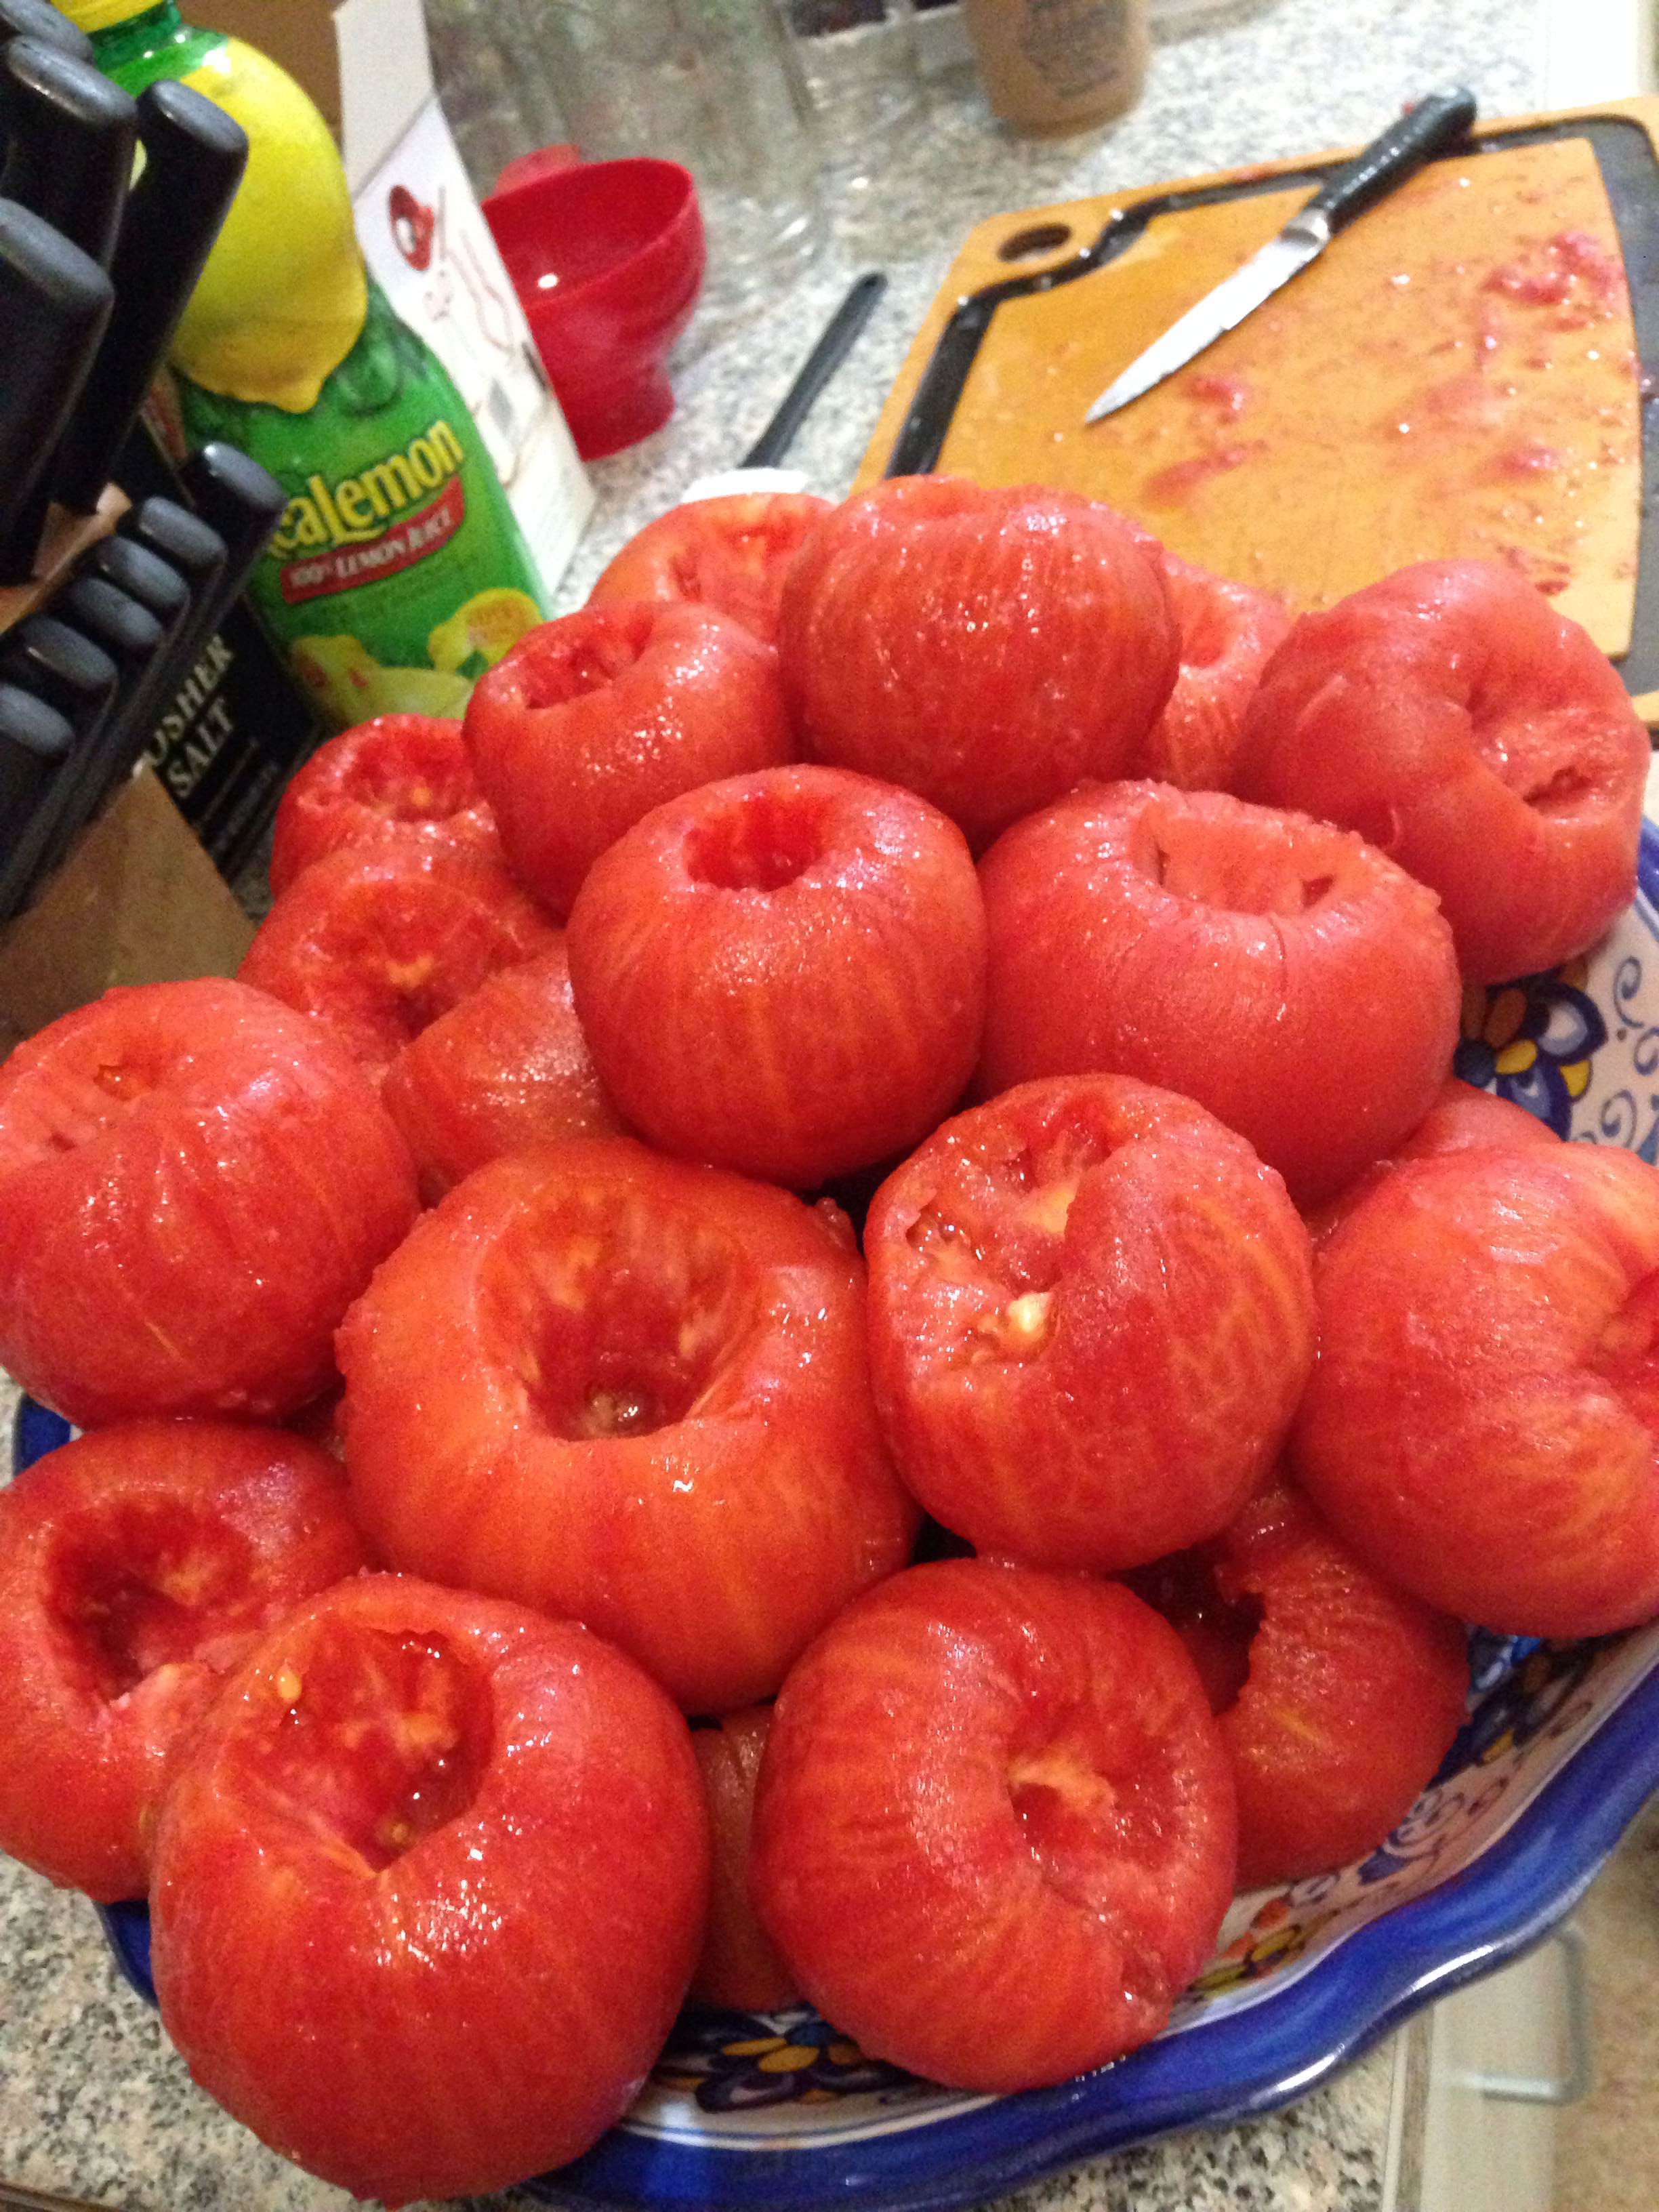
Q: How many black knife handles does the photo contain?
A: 11